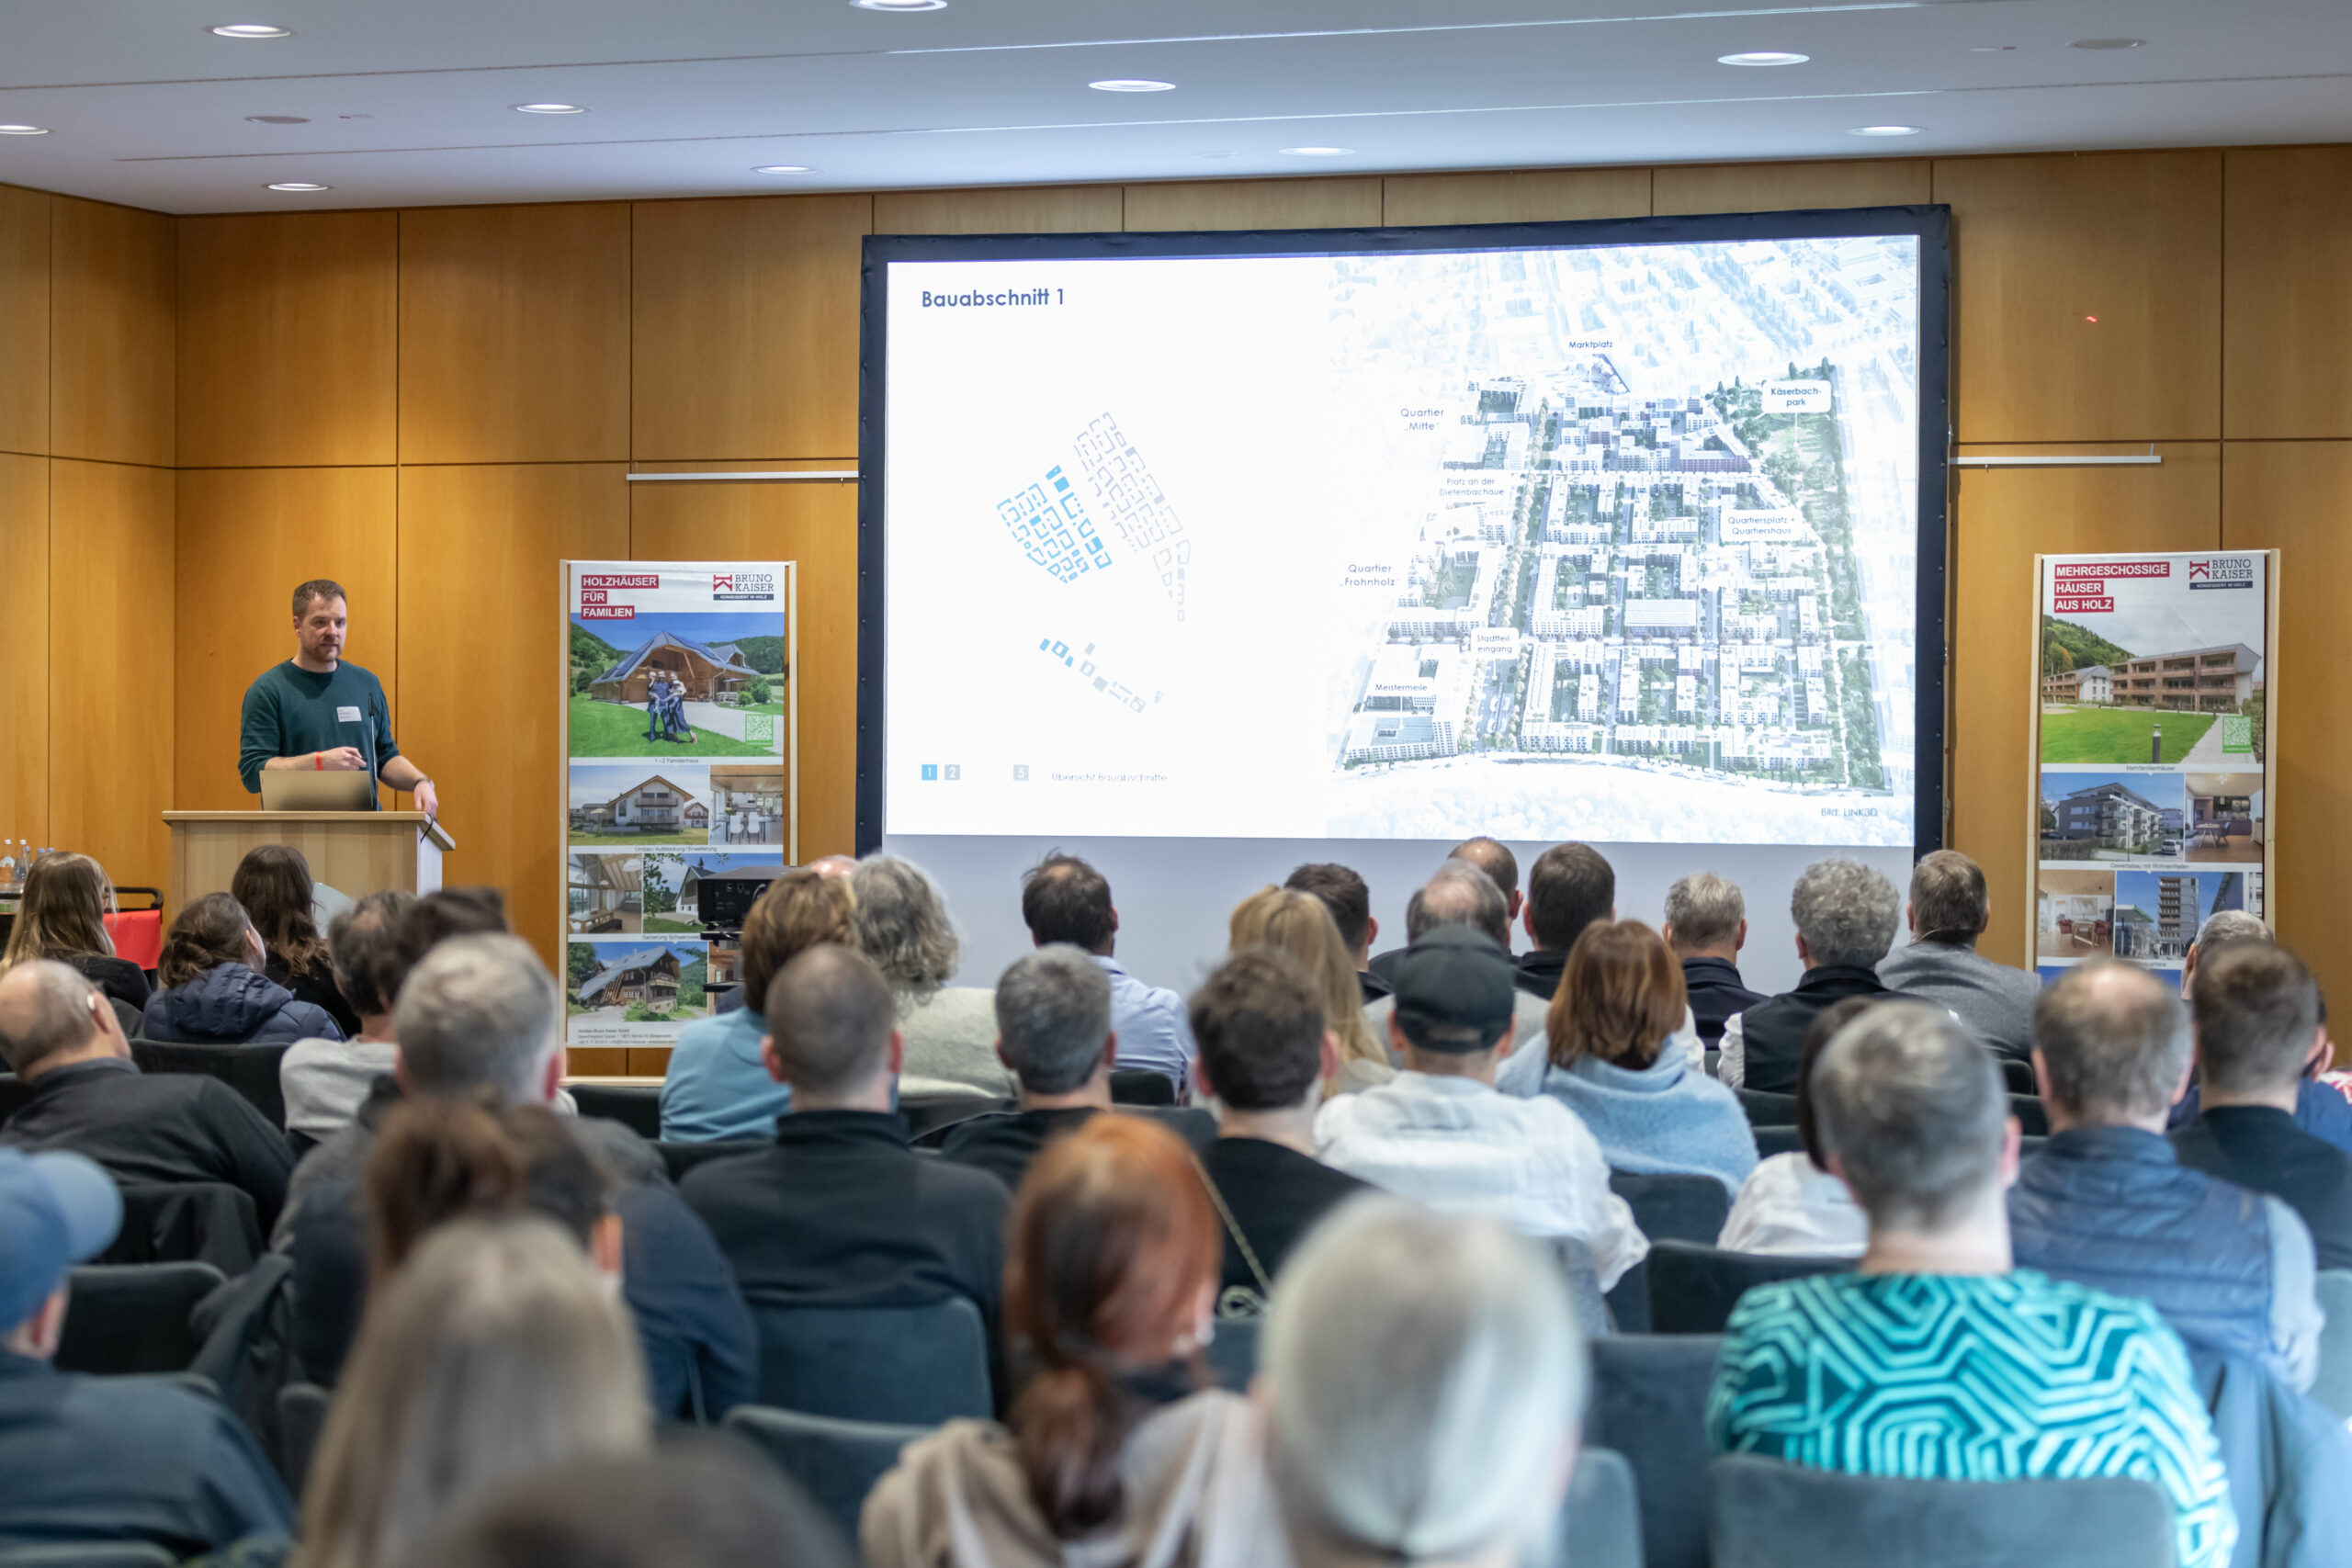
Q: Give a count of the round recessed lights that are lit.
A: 10